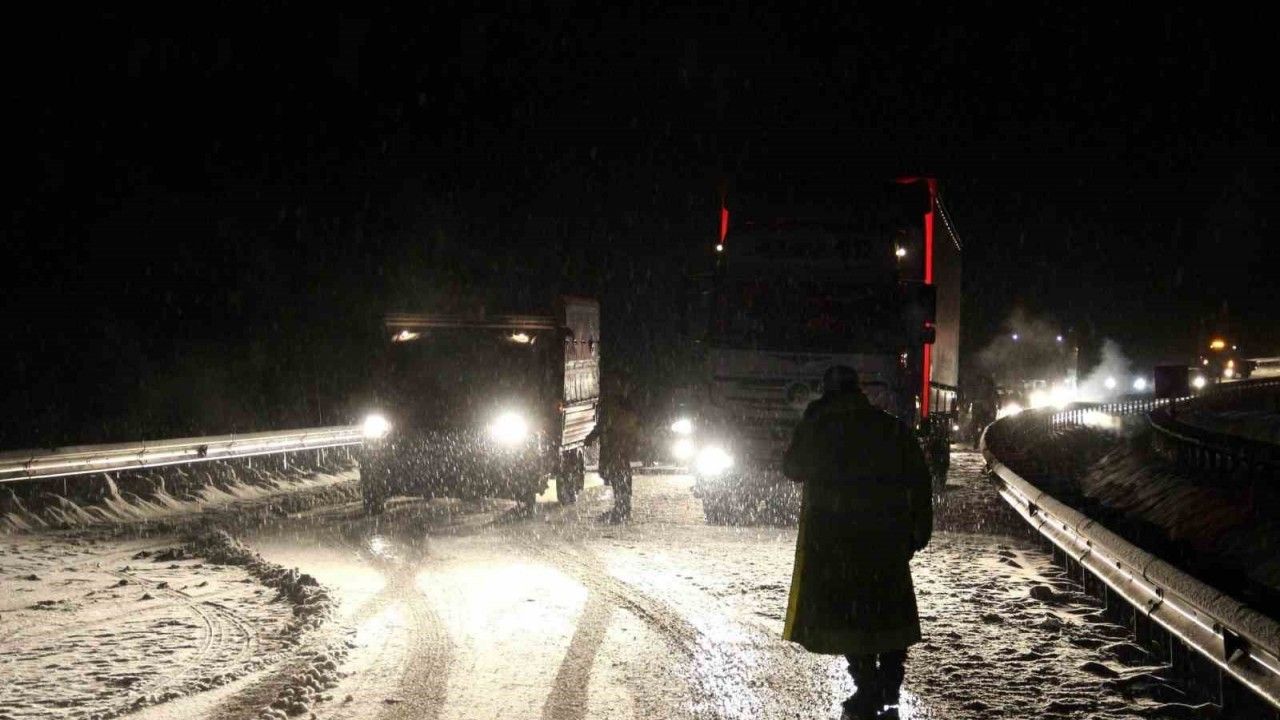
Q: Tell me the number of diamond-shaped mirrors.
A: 0